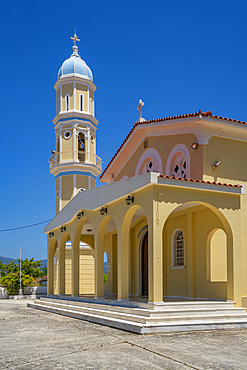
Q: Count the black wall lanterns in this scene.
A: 5